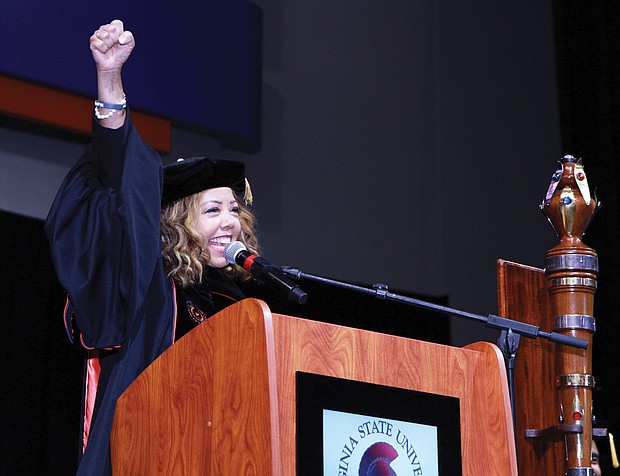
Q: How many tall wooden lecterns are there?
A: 1